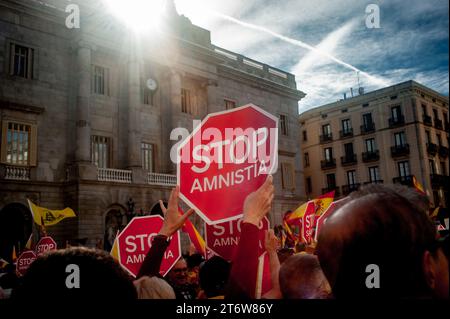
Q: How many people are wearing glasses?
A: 1